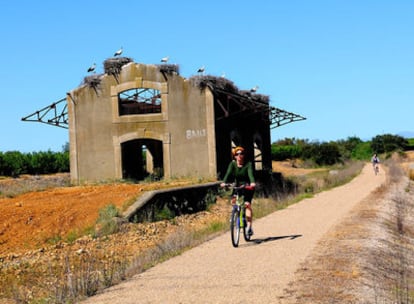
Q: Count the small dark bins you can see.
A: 0